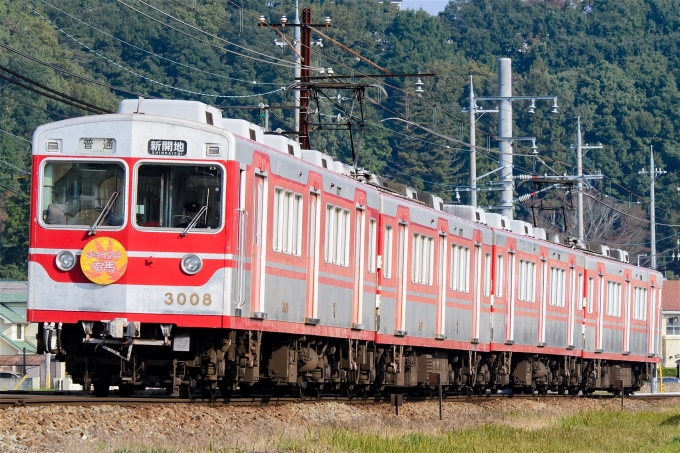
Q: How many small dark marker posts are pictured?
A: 3